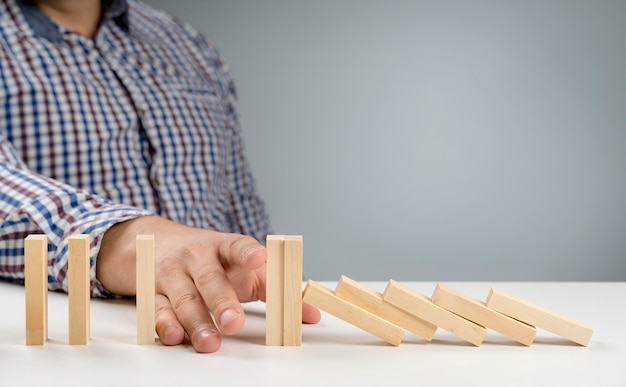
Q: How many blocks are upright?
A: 5